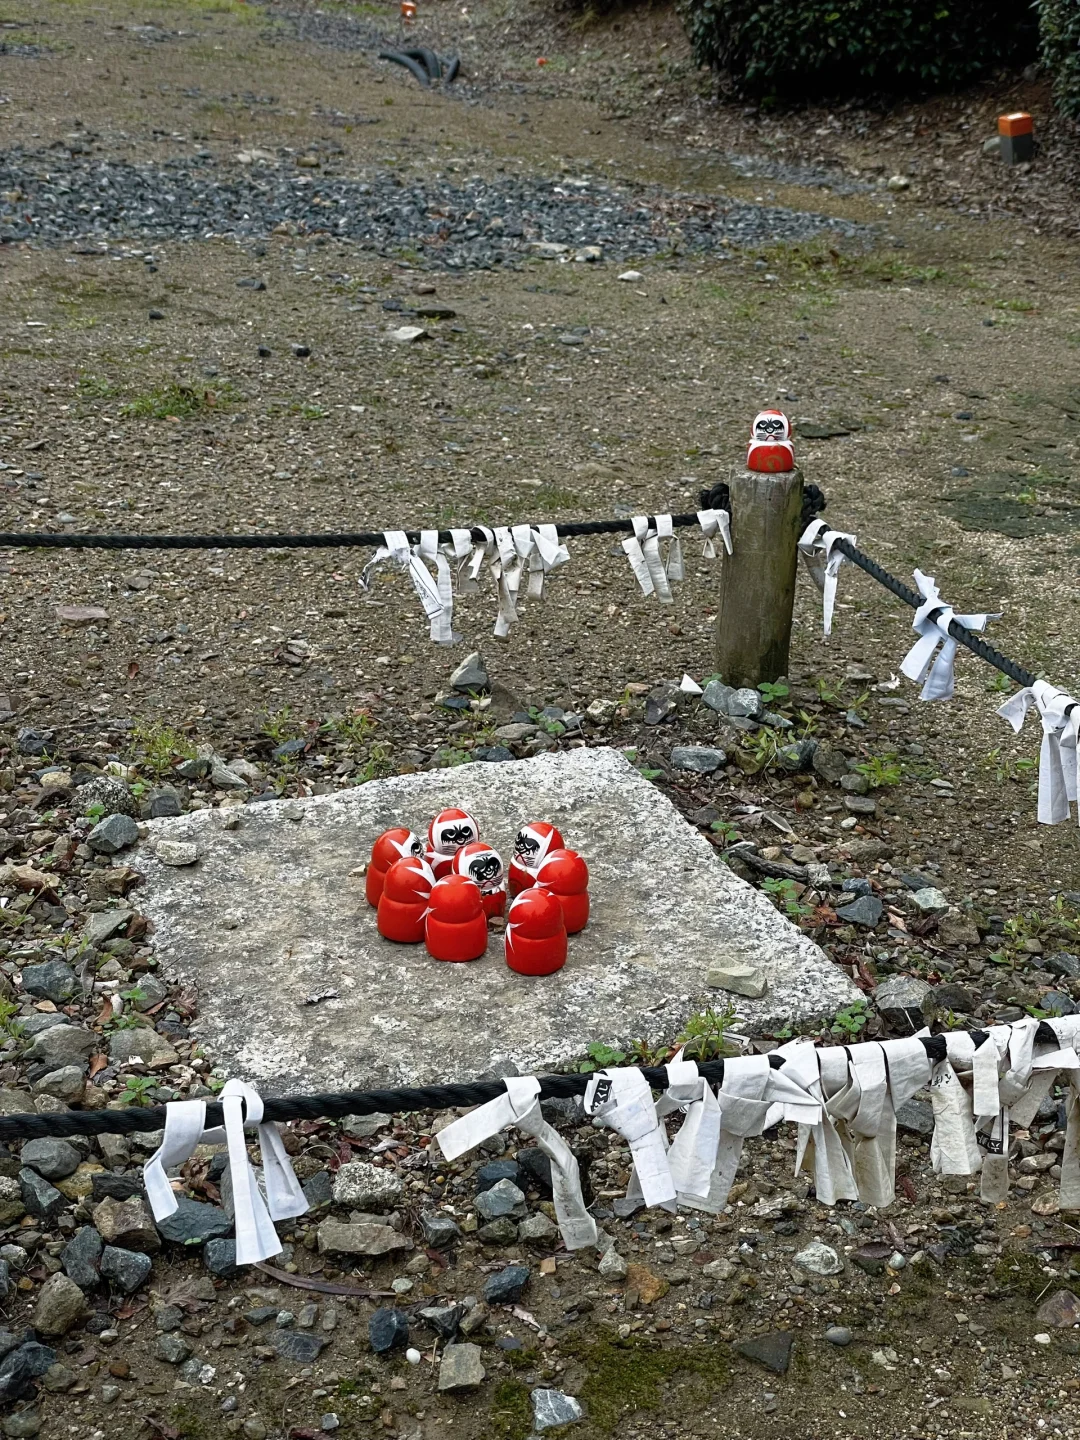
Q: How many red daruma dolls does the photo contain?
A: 9